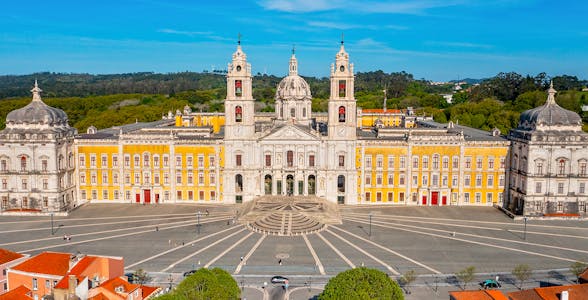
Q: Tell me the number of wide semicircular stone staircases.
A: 1